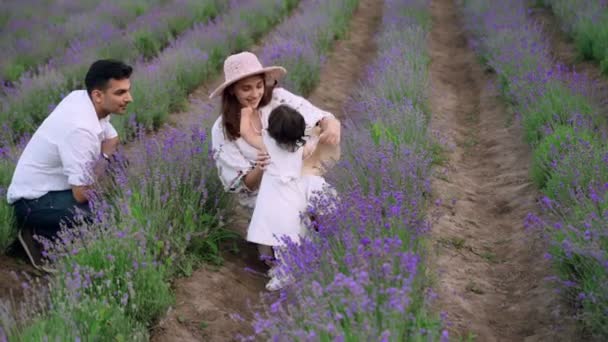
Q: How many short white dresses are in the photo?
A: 1